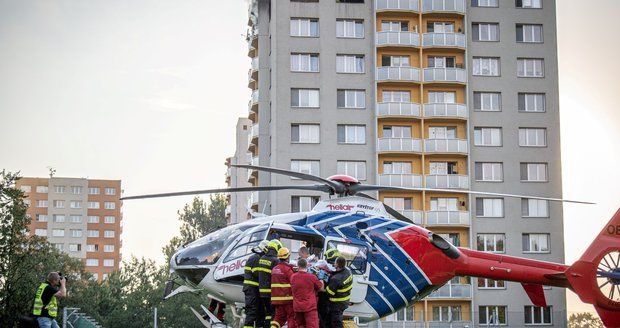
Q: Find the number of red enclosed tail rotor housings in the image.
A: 1